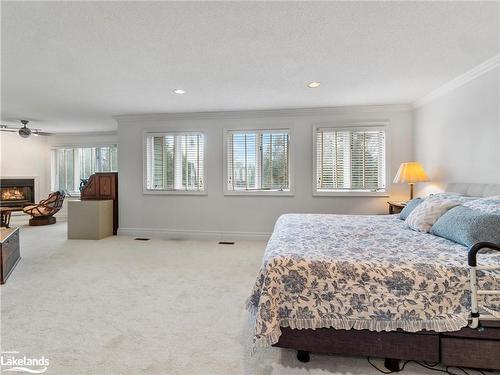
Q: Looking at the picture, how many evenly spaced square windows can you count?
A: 3